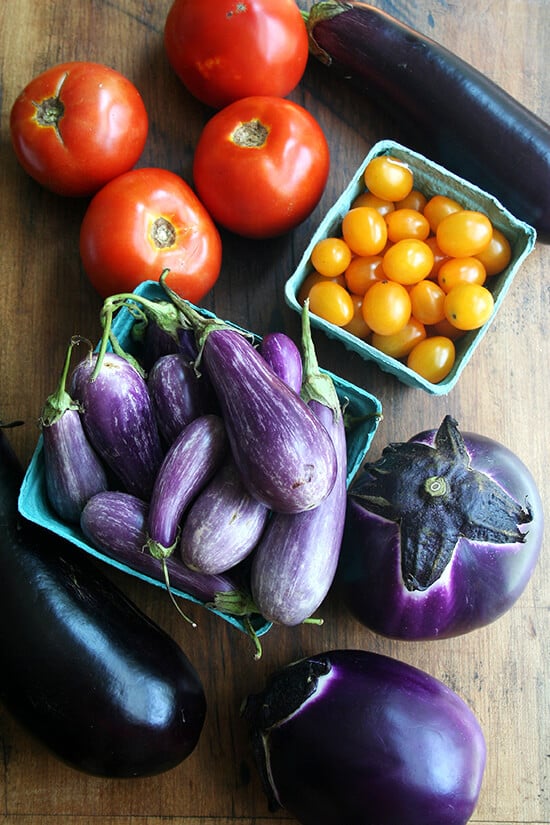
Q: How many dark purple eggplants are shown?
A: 4